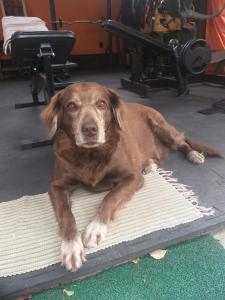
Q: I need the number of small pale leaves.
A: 3